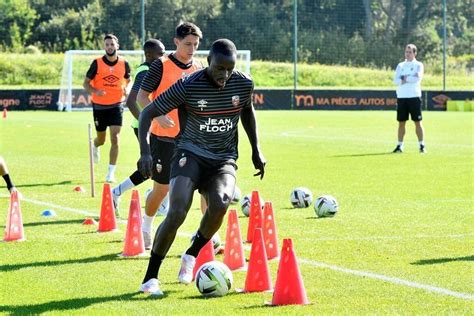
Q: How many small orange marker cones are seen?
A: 2